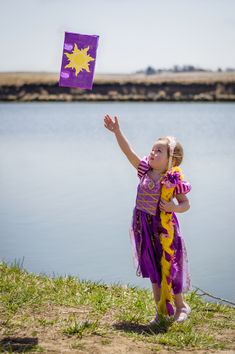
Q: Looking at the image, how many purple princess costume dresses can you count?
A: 1